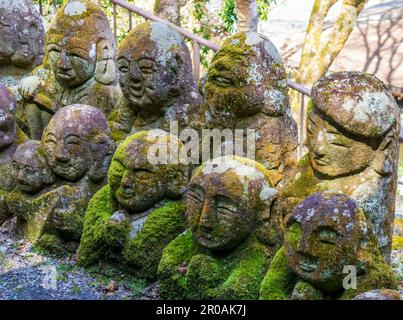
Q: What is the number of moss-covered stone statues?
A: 11